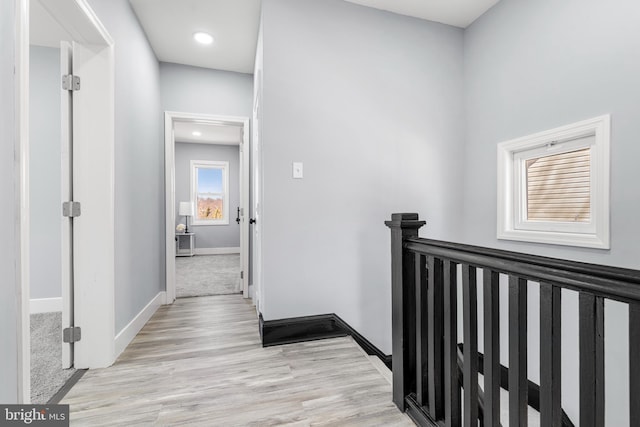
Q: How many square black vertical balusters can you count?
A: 9